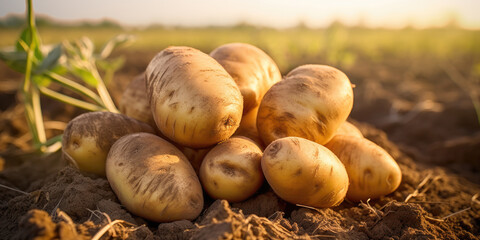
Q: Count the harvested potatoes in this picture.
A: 10